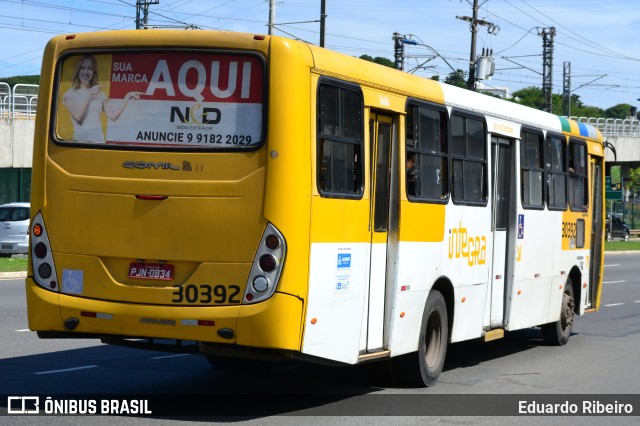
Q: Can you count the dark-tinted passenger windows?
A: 6